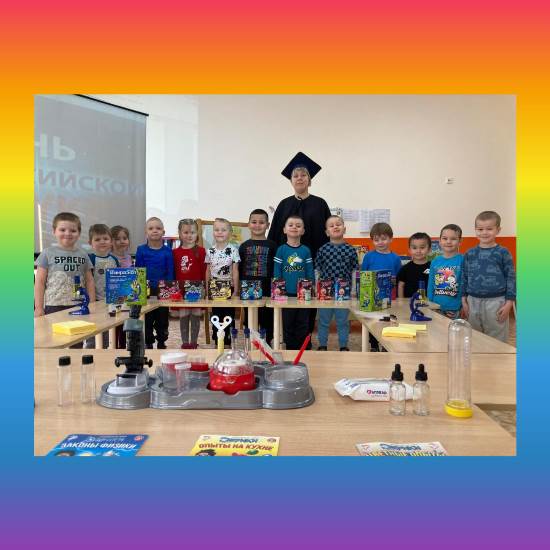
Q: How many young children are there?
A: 13